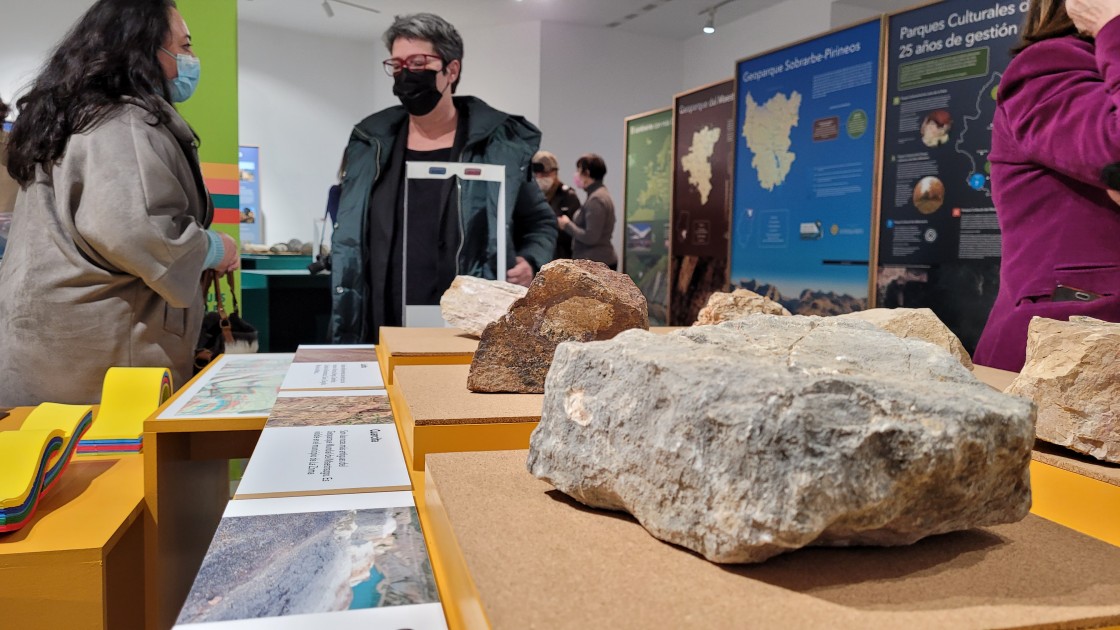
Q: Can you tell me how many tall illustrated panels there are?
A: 4